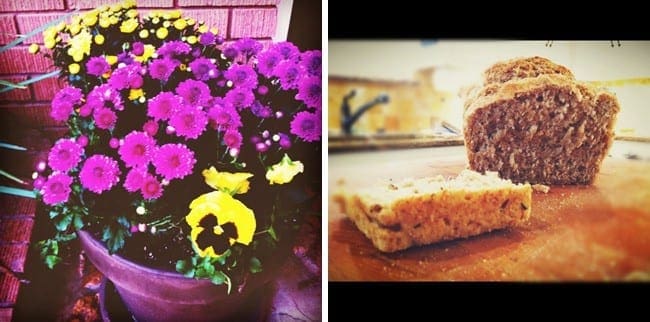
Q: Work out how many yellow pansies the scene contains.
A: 3